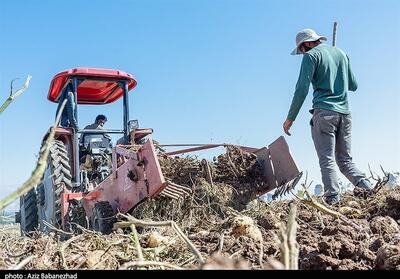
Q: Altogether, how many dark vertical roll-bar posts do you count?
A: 2